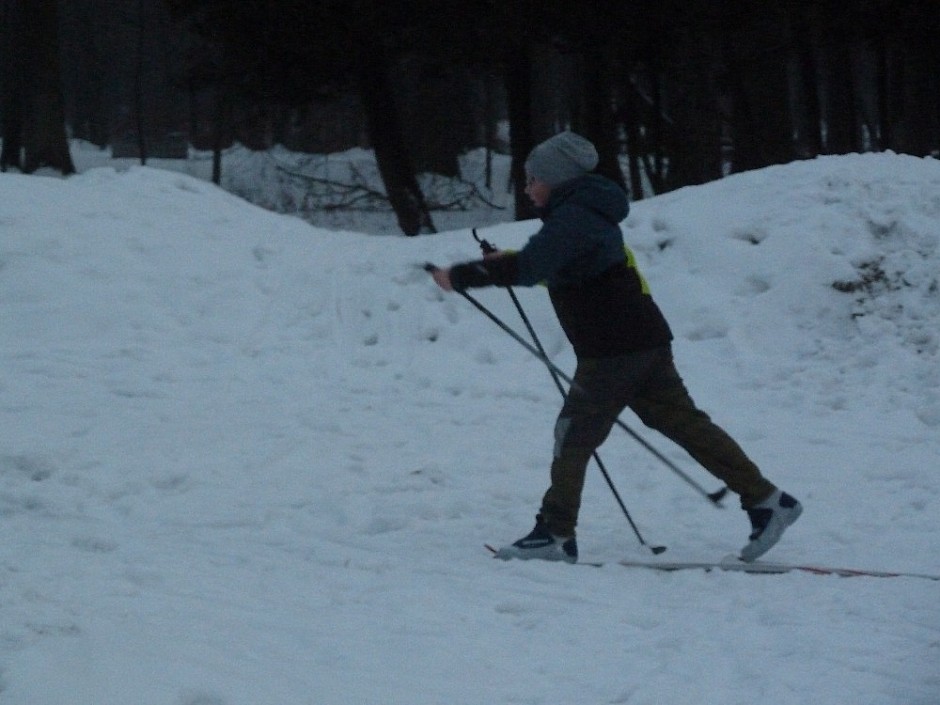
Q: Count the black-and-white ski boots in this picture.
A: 2